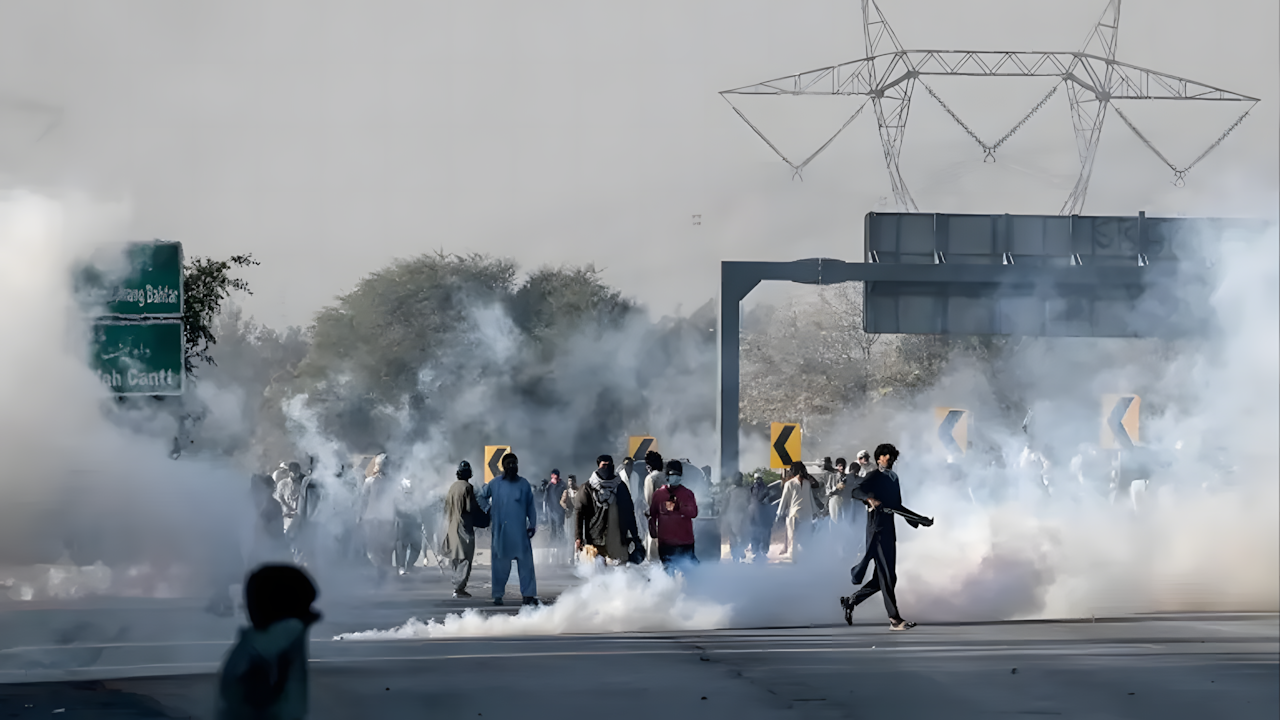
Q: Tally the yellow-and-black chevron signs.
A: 5